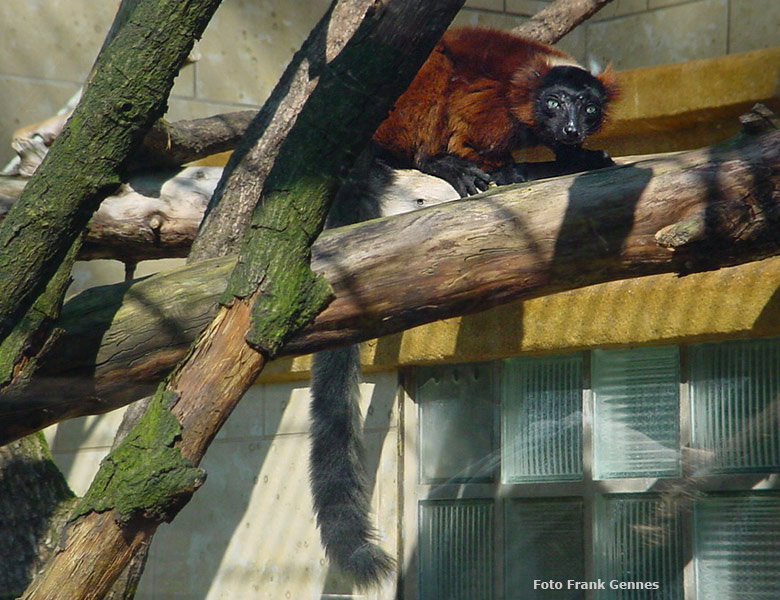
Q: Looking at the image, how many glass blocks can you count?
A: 8